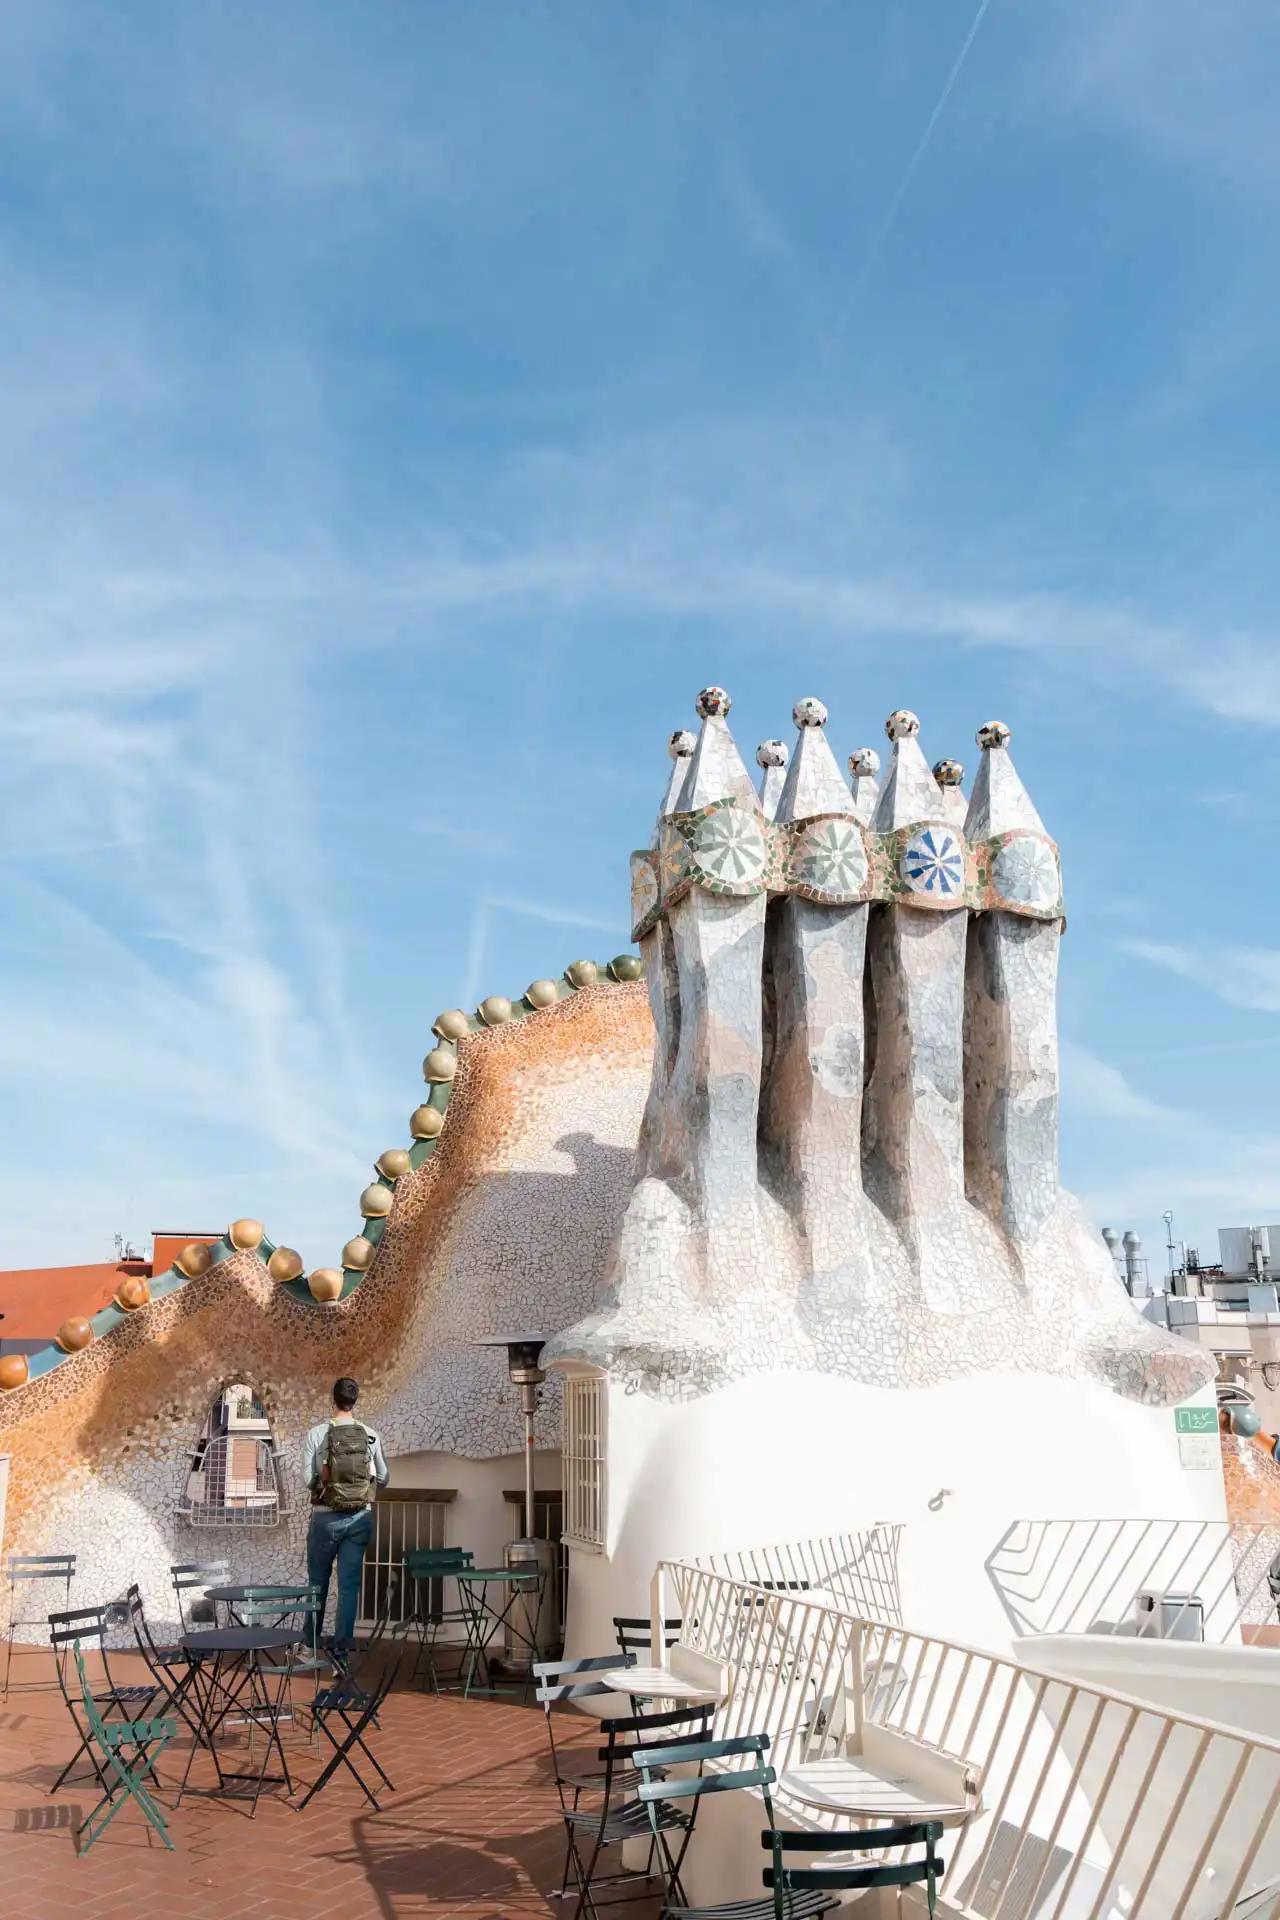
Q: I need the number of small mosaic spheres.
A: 8